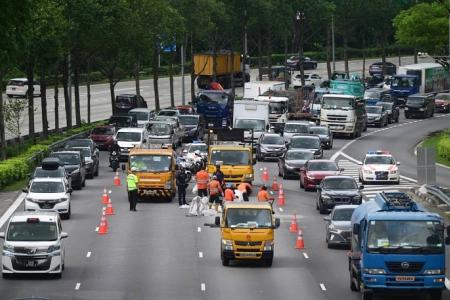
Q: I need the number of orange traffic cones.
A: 11